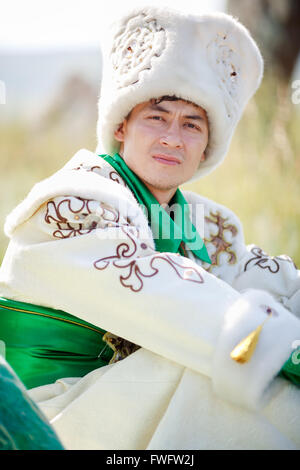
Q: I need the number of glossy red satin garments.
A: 0